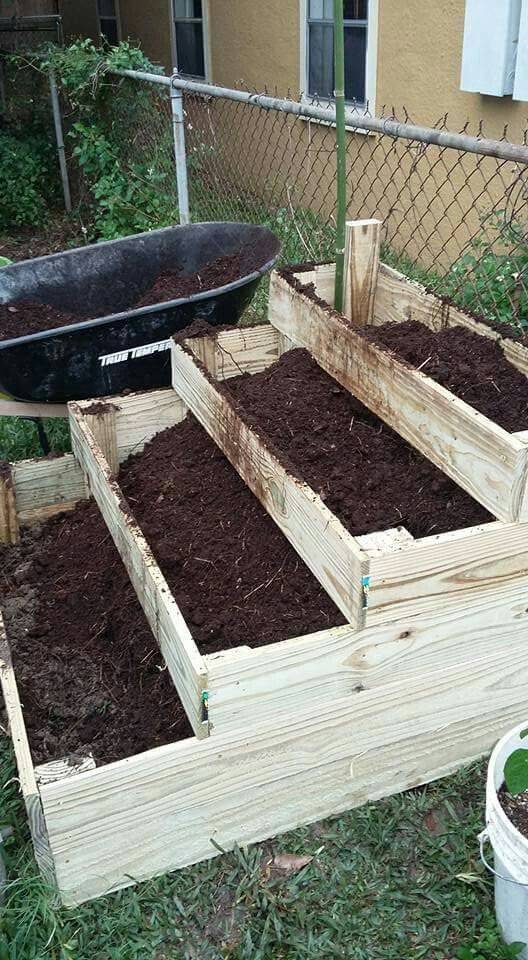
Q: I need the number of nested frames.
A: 4